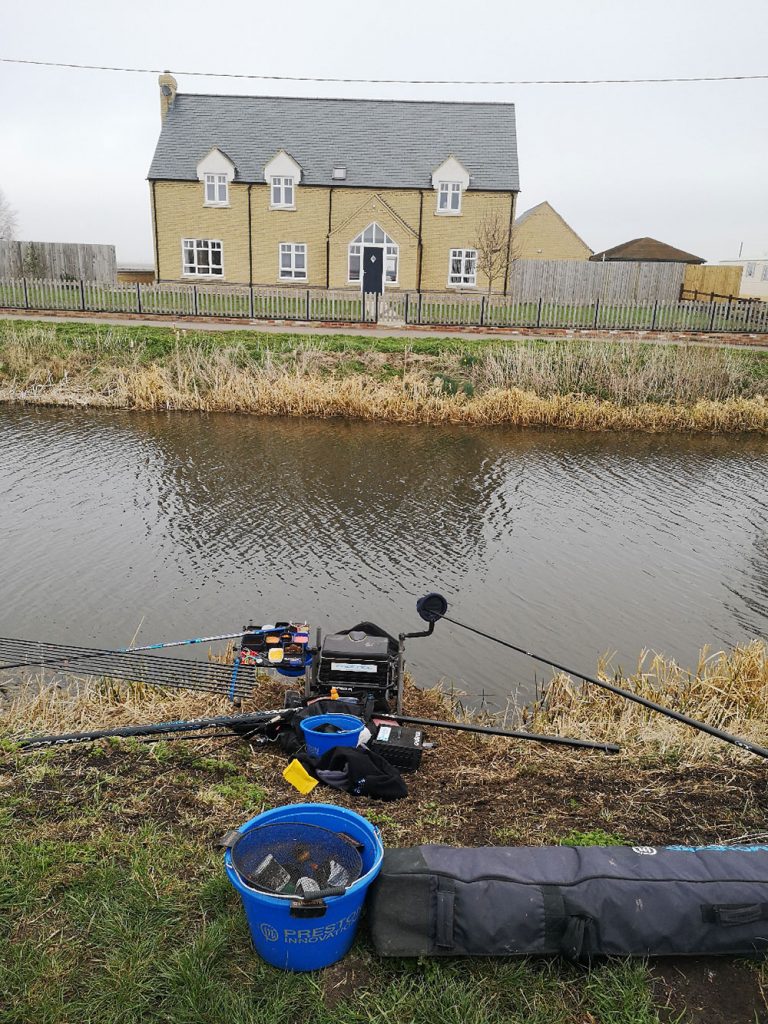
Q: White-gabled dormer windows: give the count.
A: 3